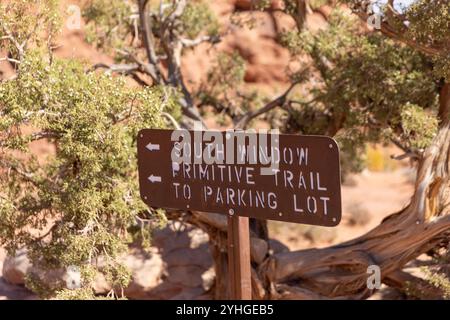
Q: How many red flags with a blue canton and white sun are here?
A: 0